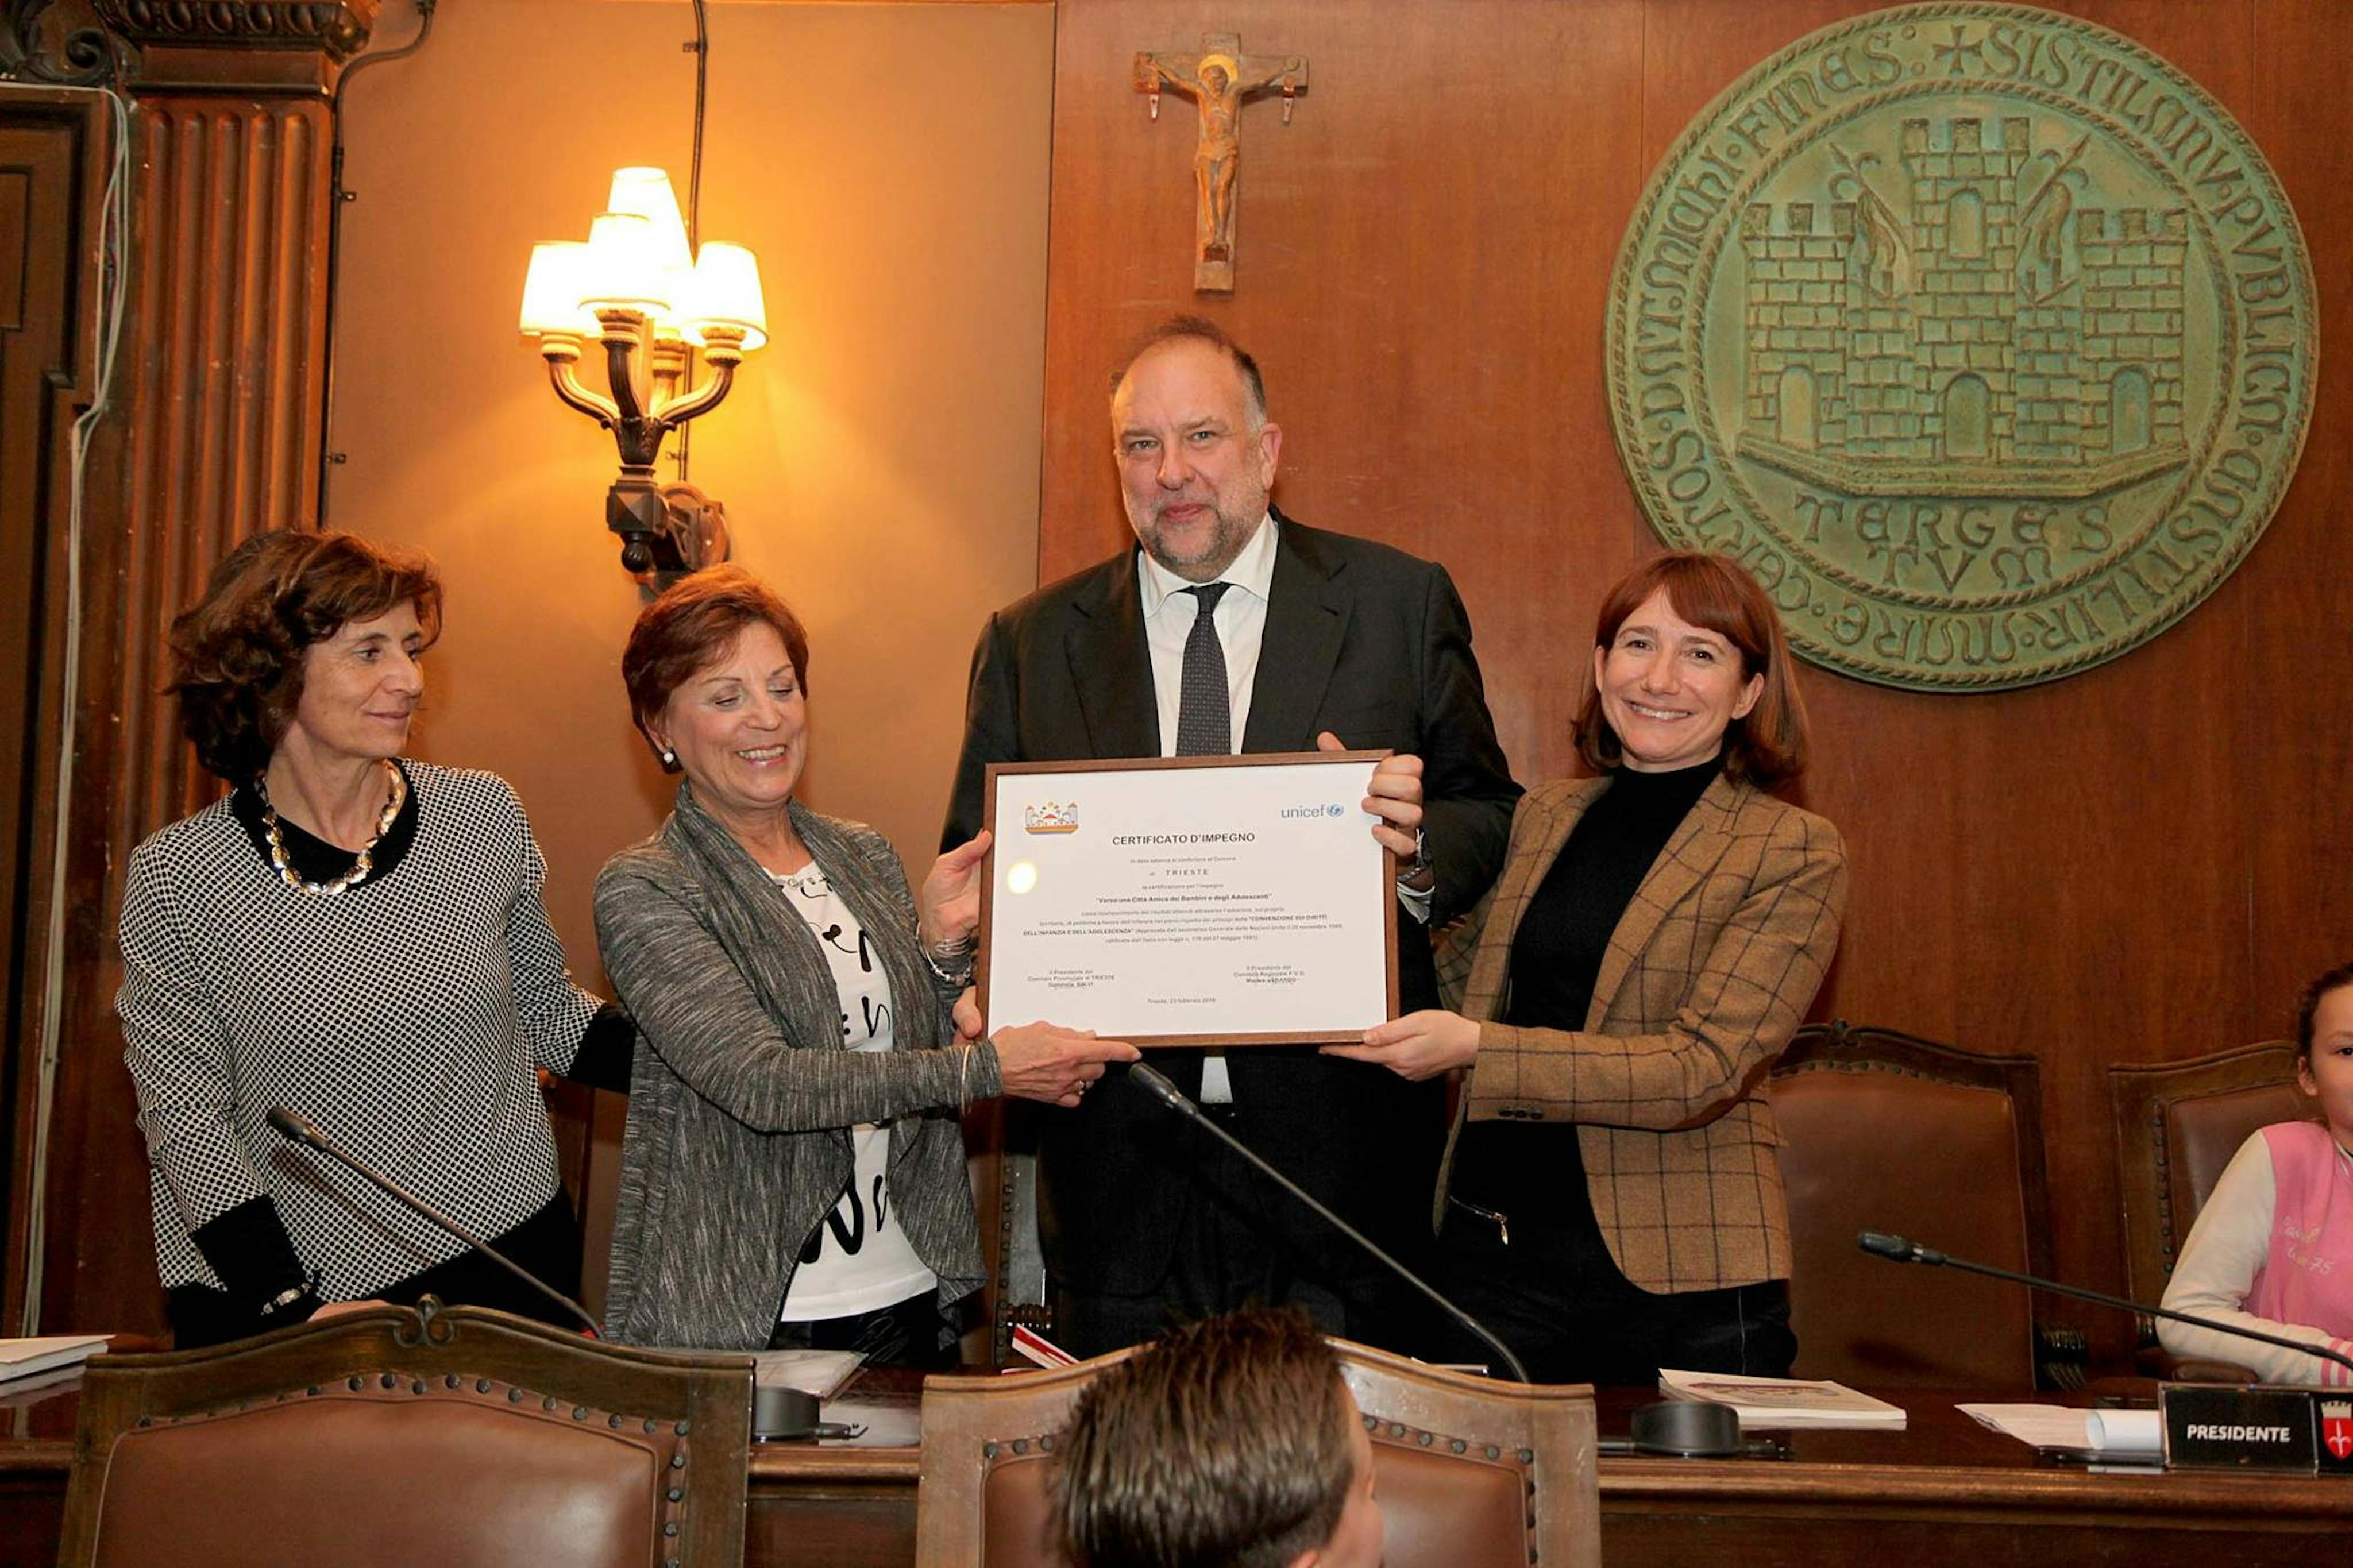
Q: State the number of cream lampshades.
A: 4